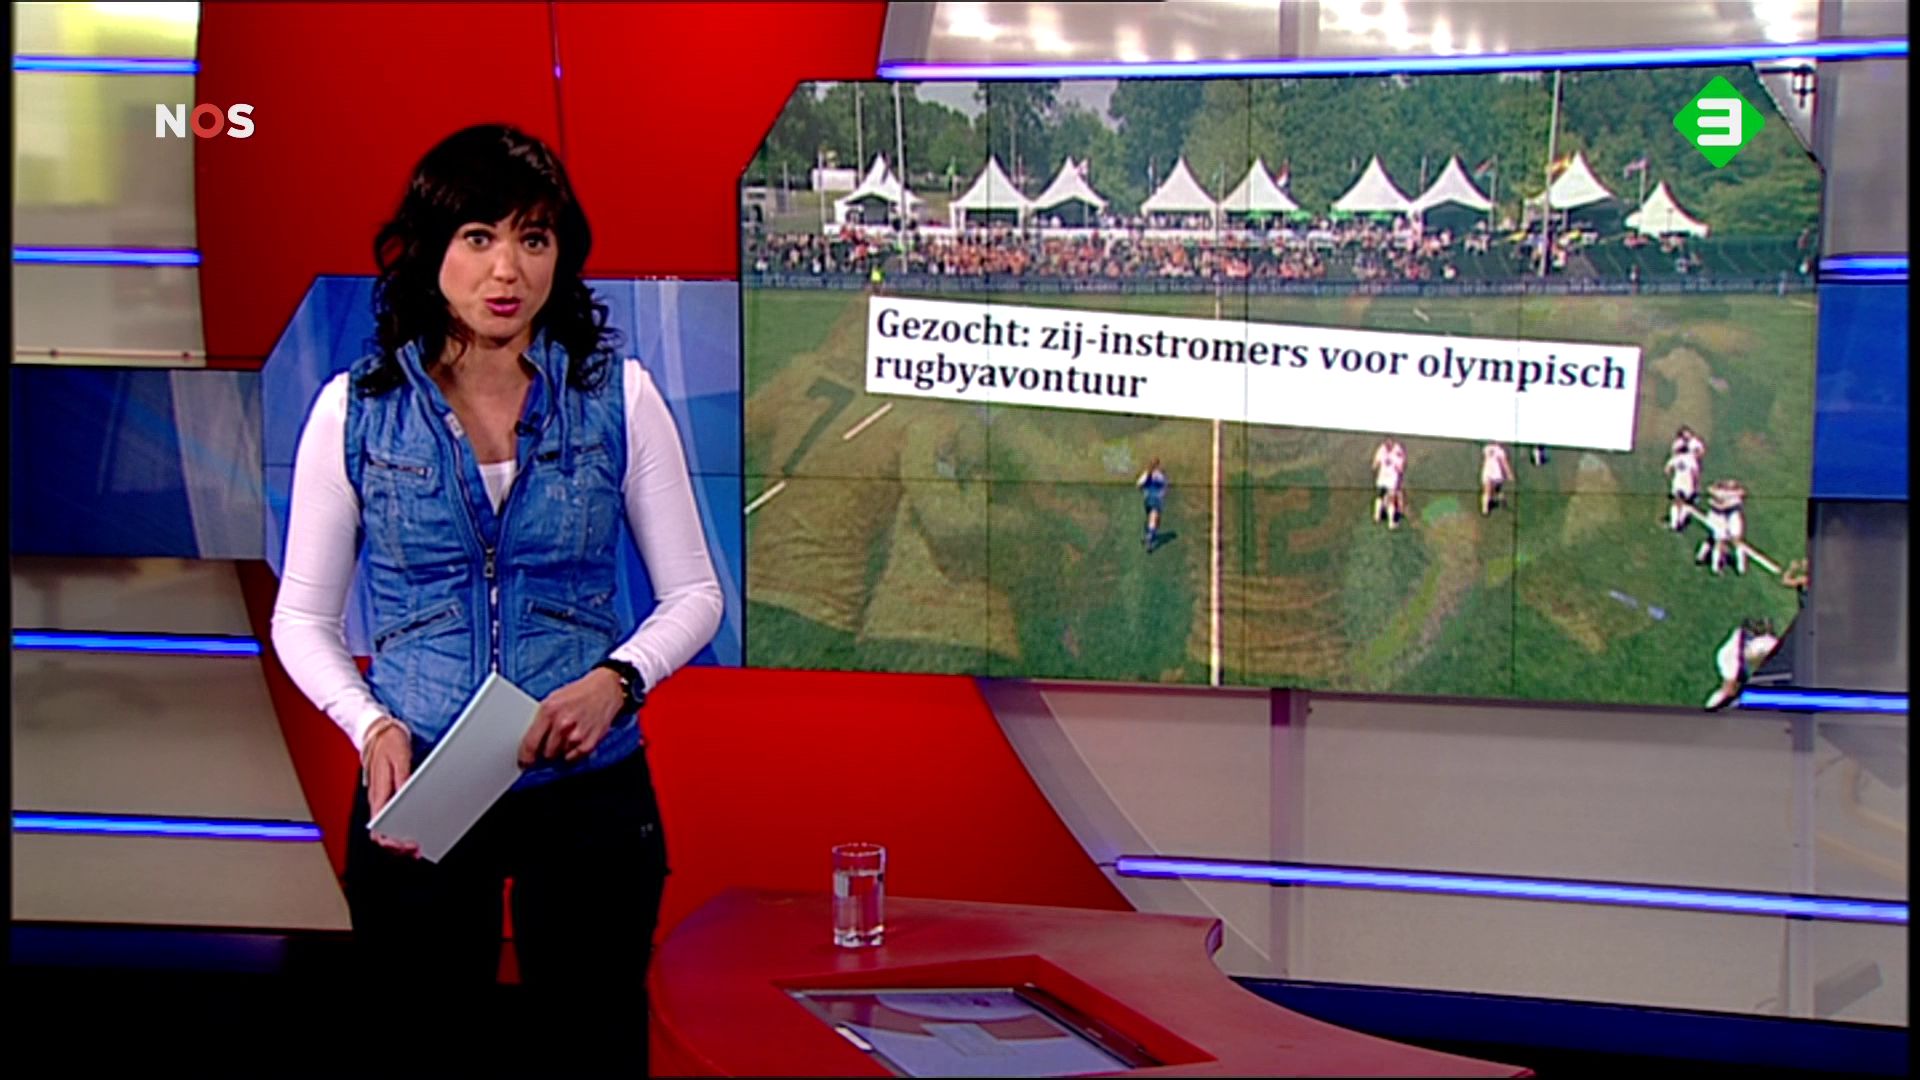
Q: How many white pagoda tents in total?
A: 9